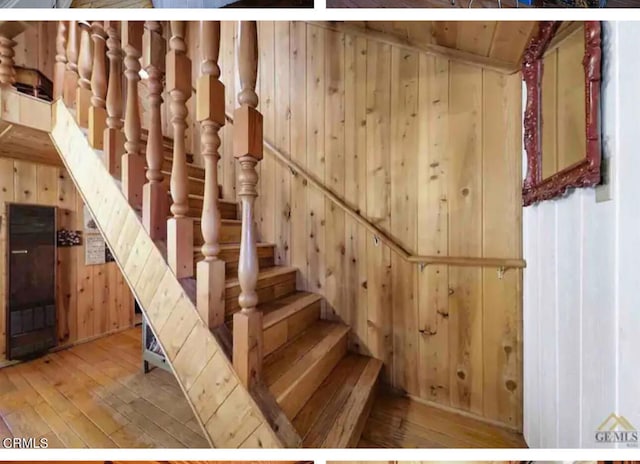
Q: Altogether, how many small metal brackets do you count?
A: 4